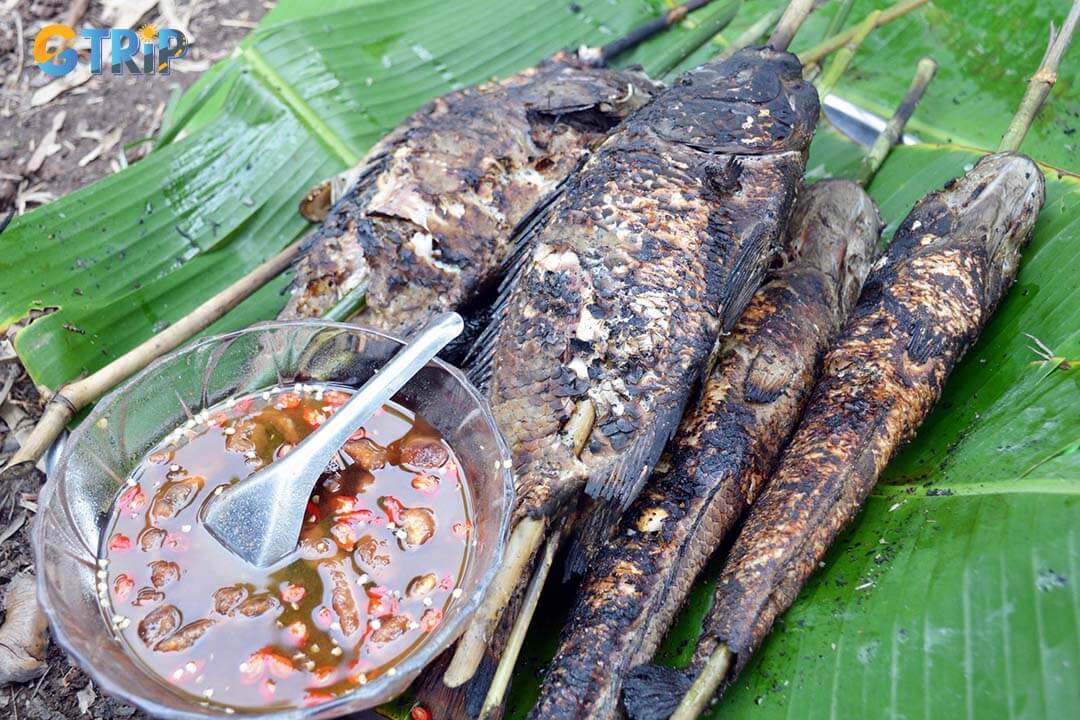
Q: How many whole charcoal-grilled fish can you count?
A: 4